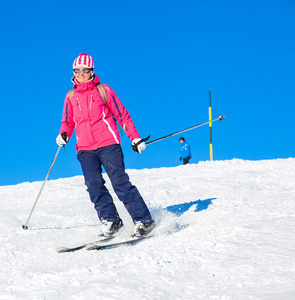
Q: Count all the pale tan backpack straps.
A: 2